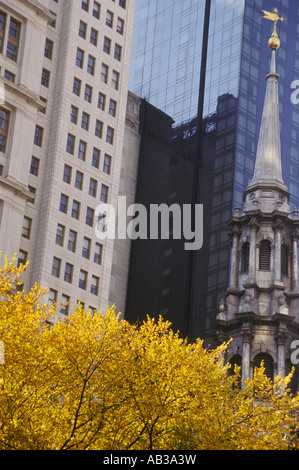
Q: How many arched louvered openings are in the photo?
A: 6